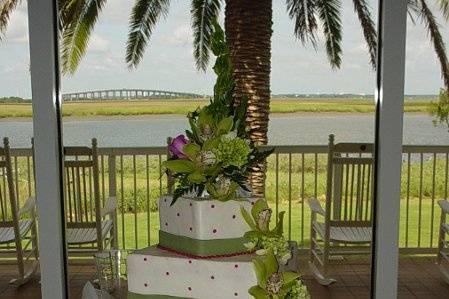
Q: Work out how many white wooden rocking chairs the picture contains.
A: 4